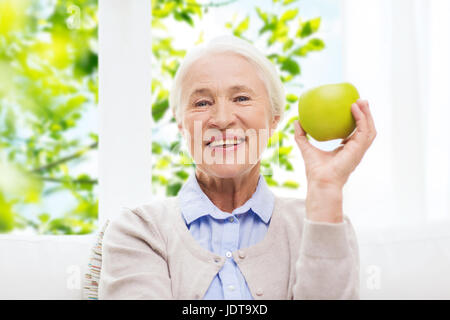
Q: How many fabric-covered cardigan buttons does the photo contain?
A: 2